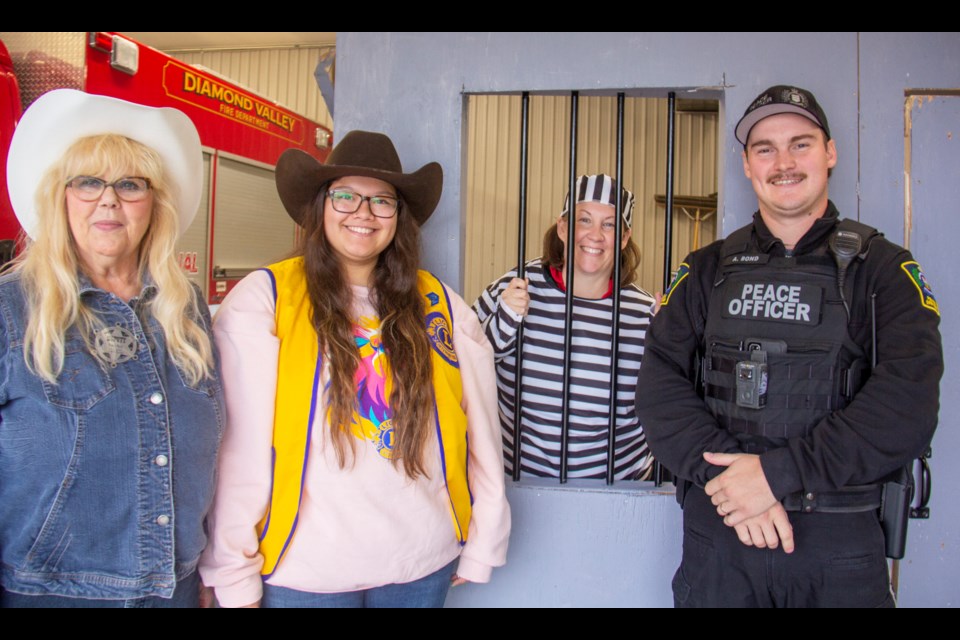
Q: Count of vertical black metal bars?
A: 4